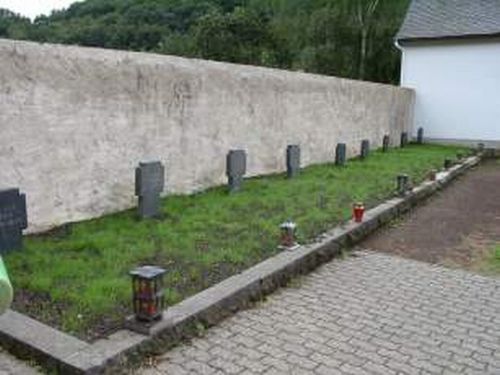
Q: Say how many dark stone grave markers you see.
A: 9